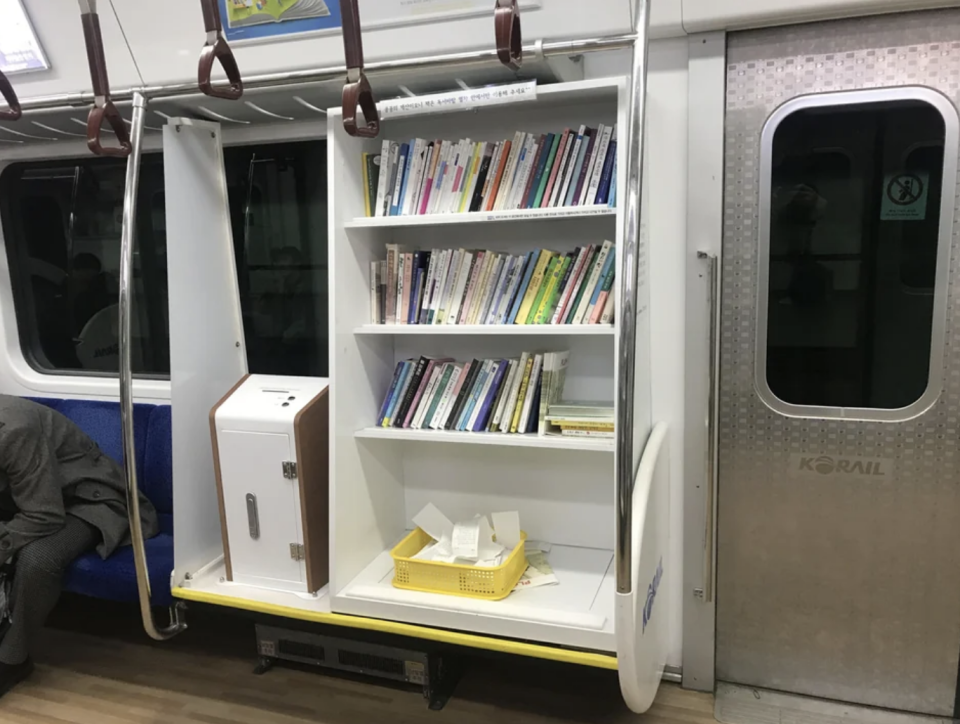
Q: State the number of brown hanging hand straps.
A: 5